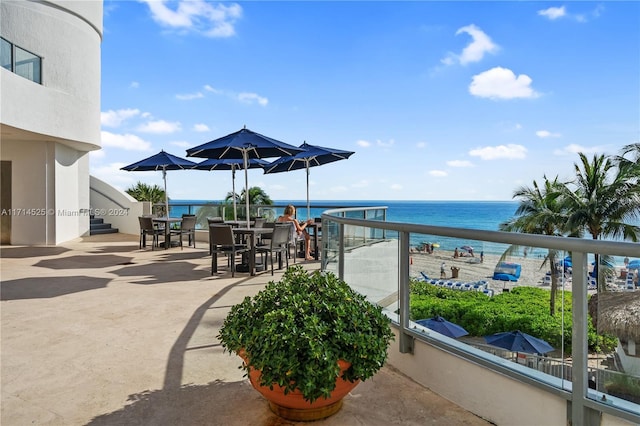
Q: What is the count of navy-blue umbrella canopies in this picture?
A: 6